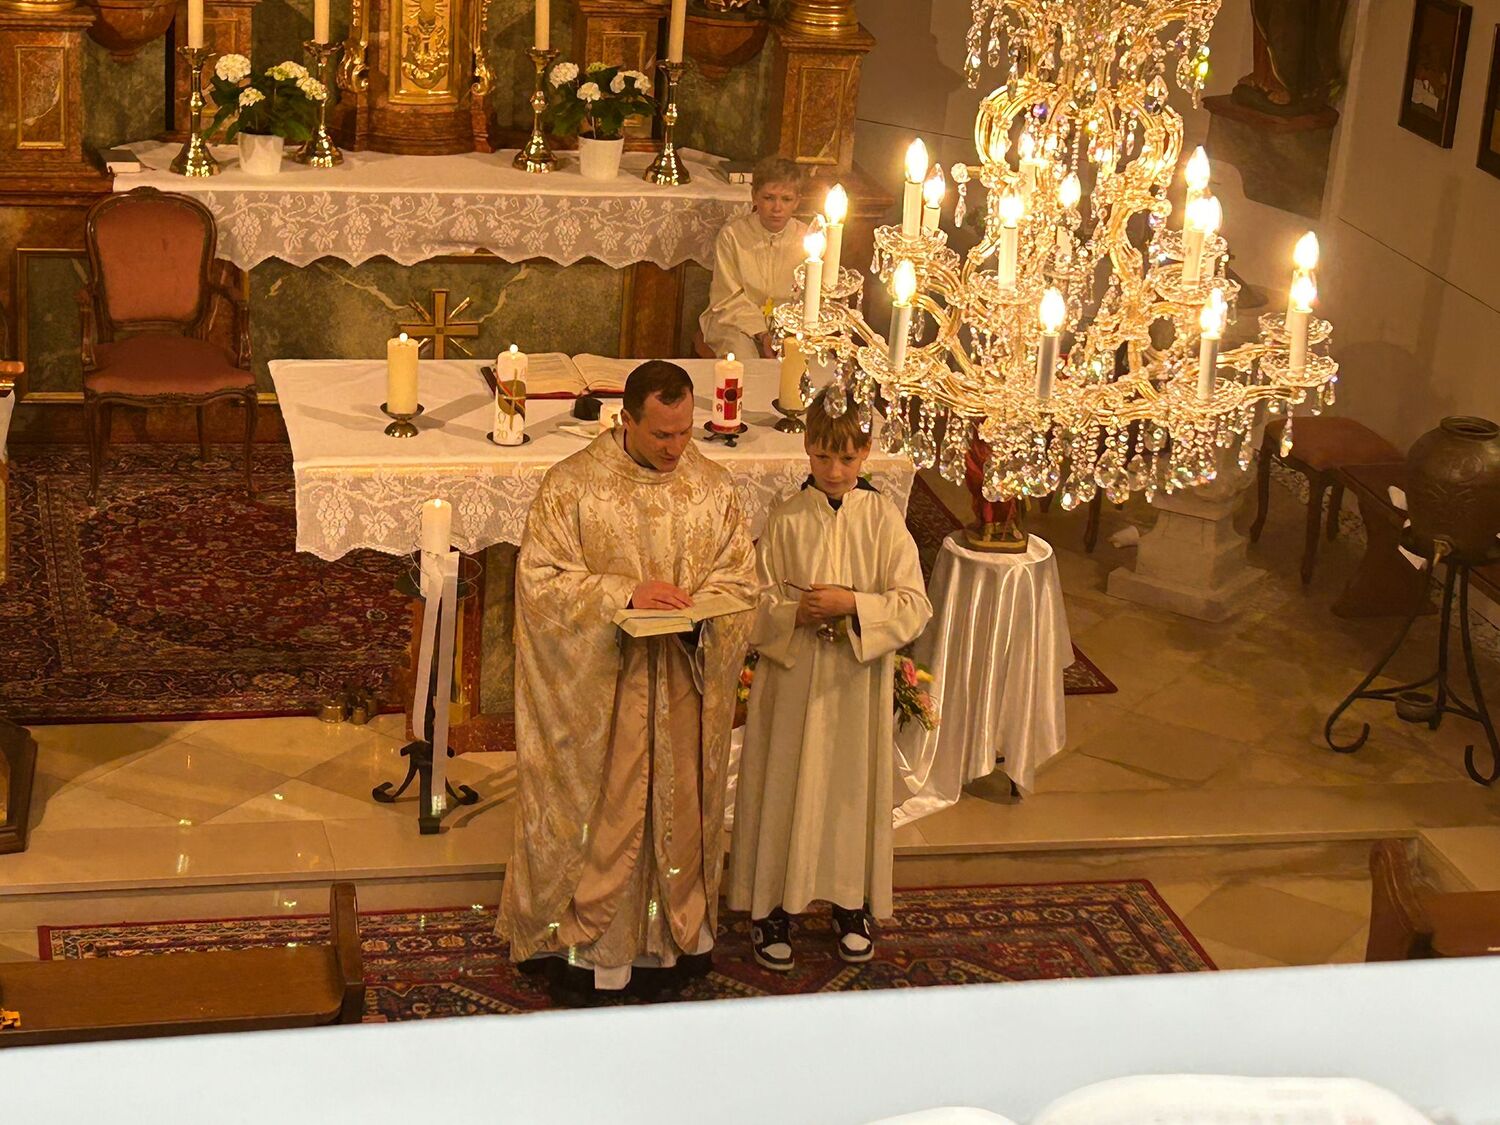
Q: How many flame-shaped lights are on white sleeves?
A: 15